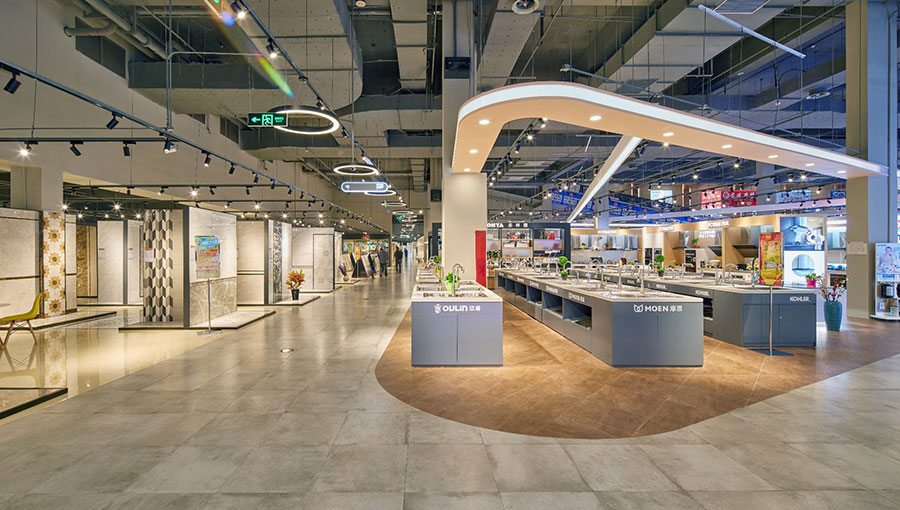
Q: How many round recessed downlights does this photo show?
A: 9